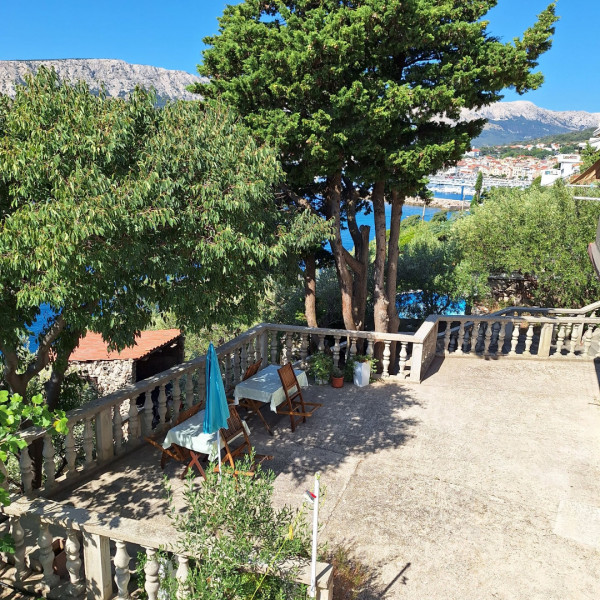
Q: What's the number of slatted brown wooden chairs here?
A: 4